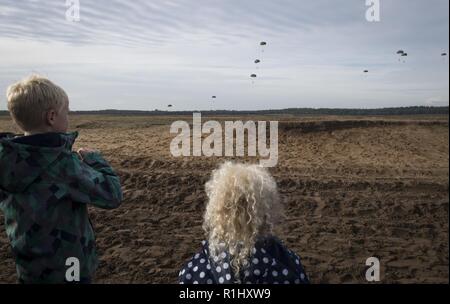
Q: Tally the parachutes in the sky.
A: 9